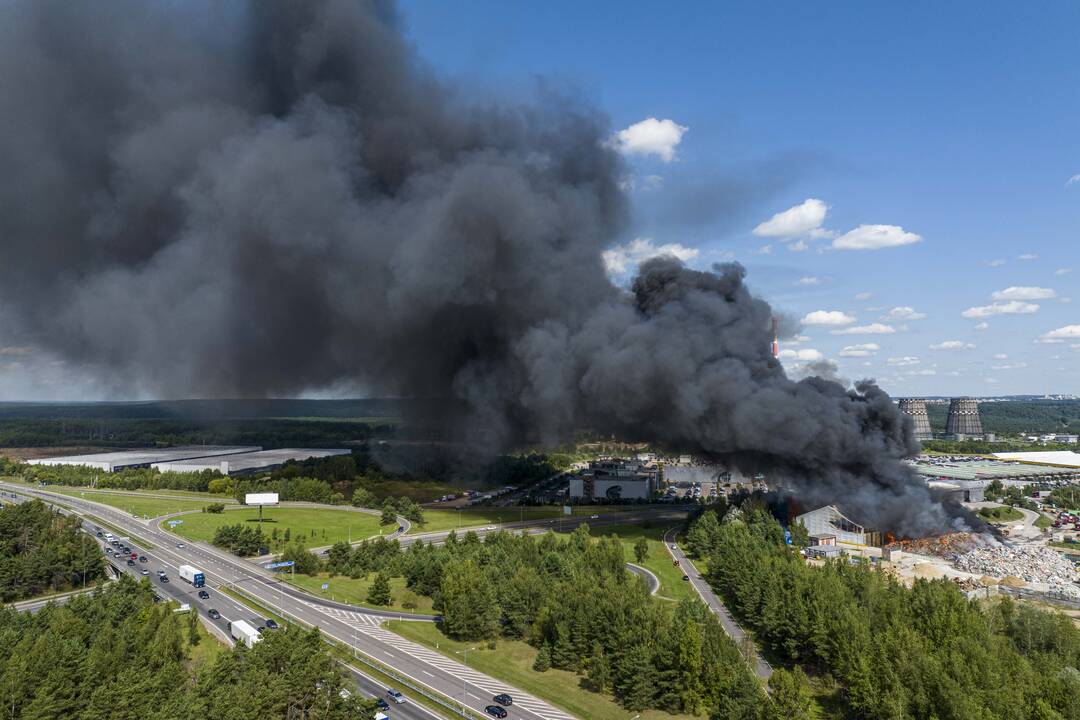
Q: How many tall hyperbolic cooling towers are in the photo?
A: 2